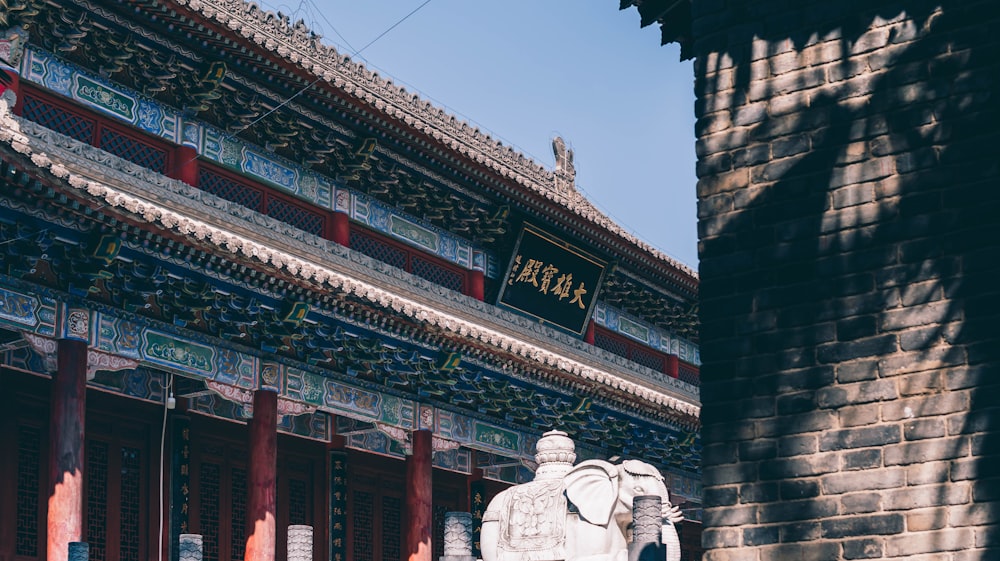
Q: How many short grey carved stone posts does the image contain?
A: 5